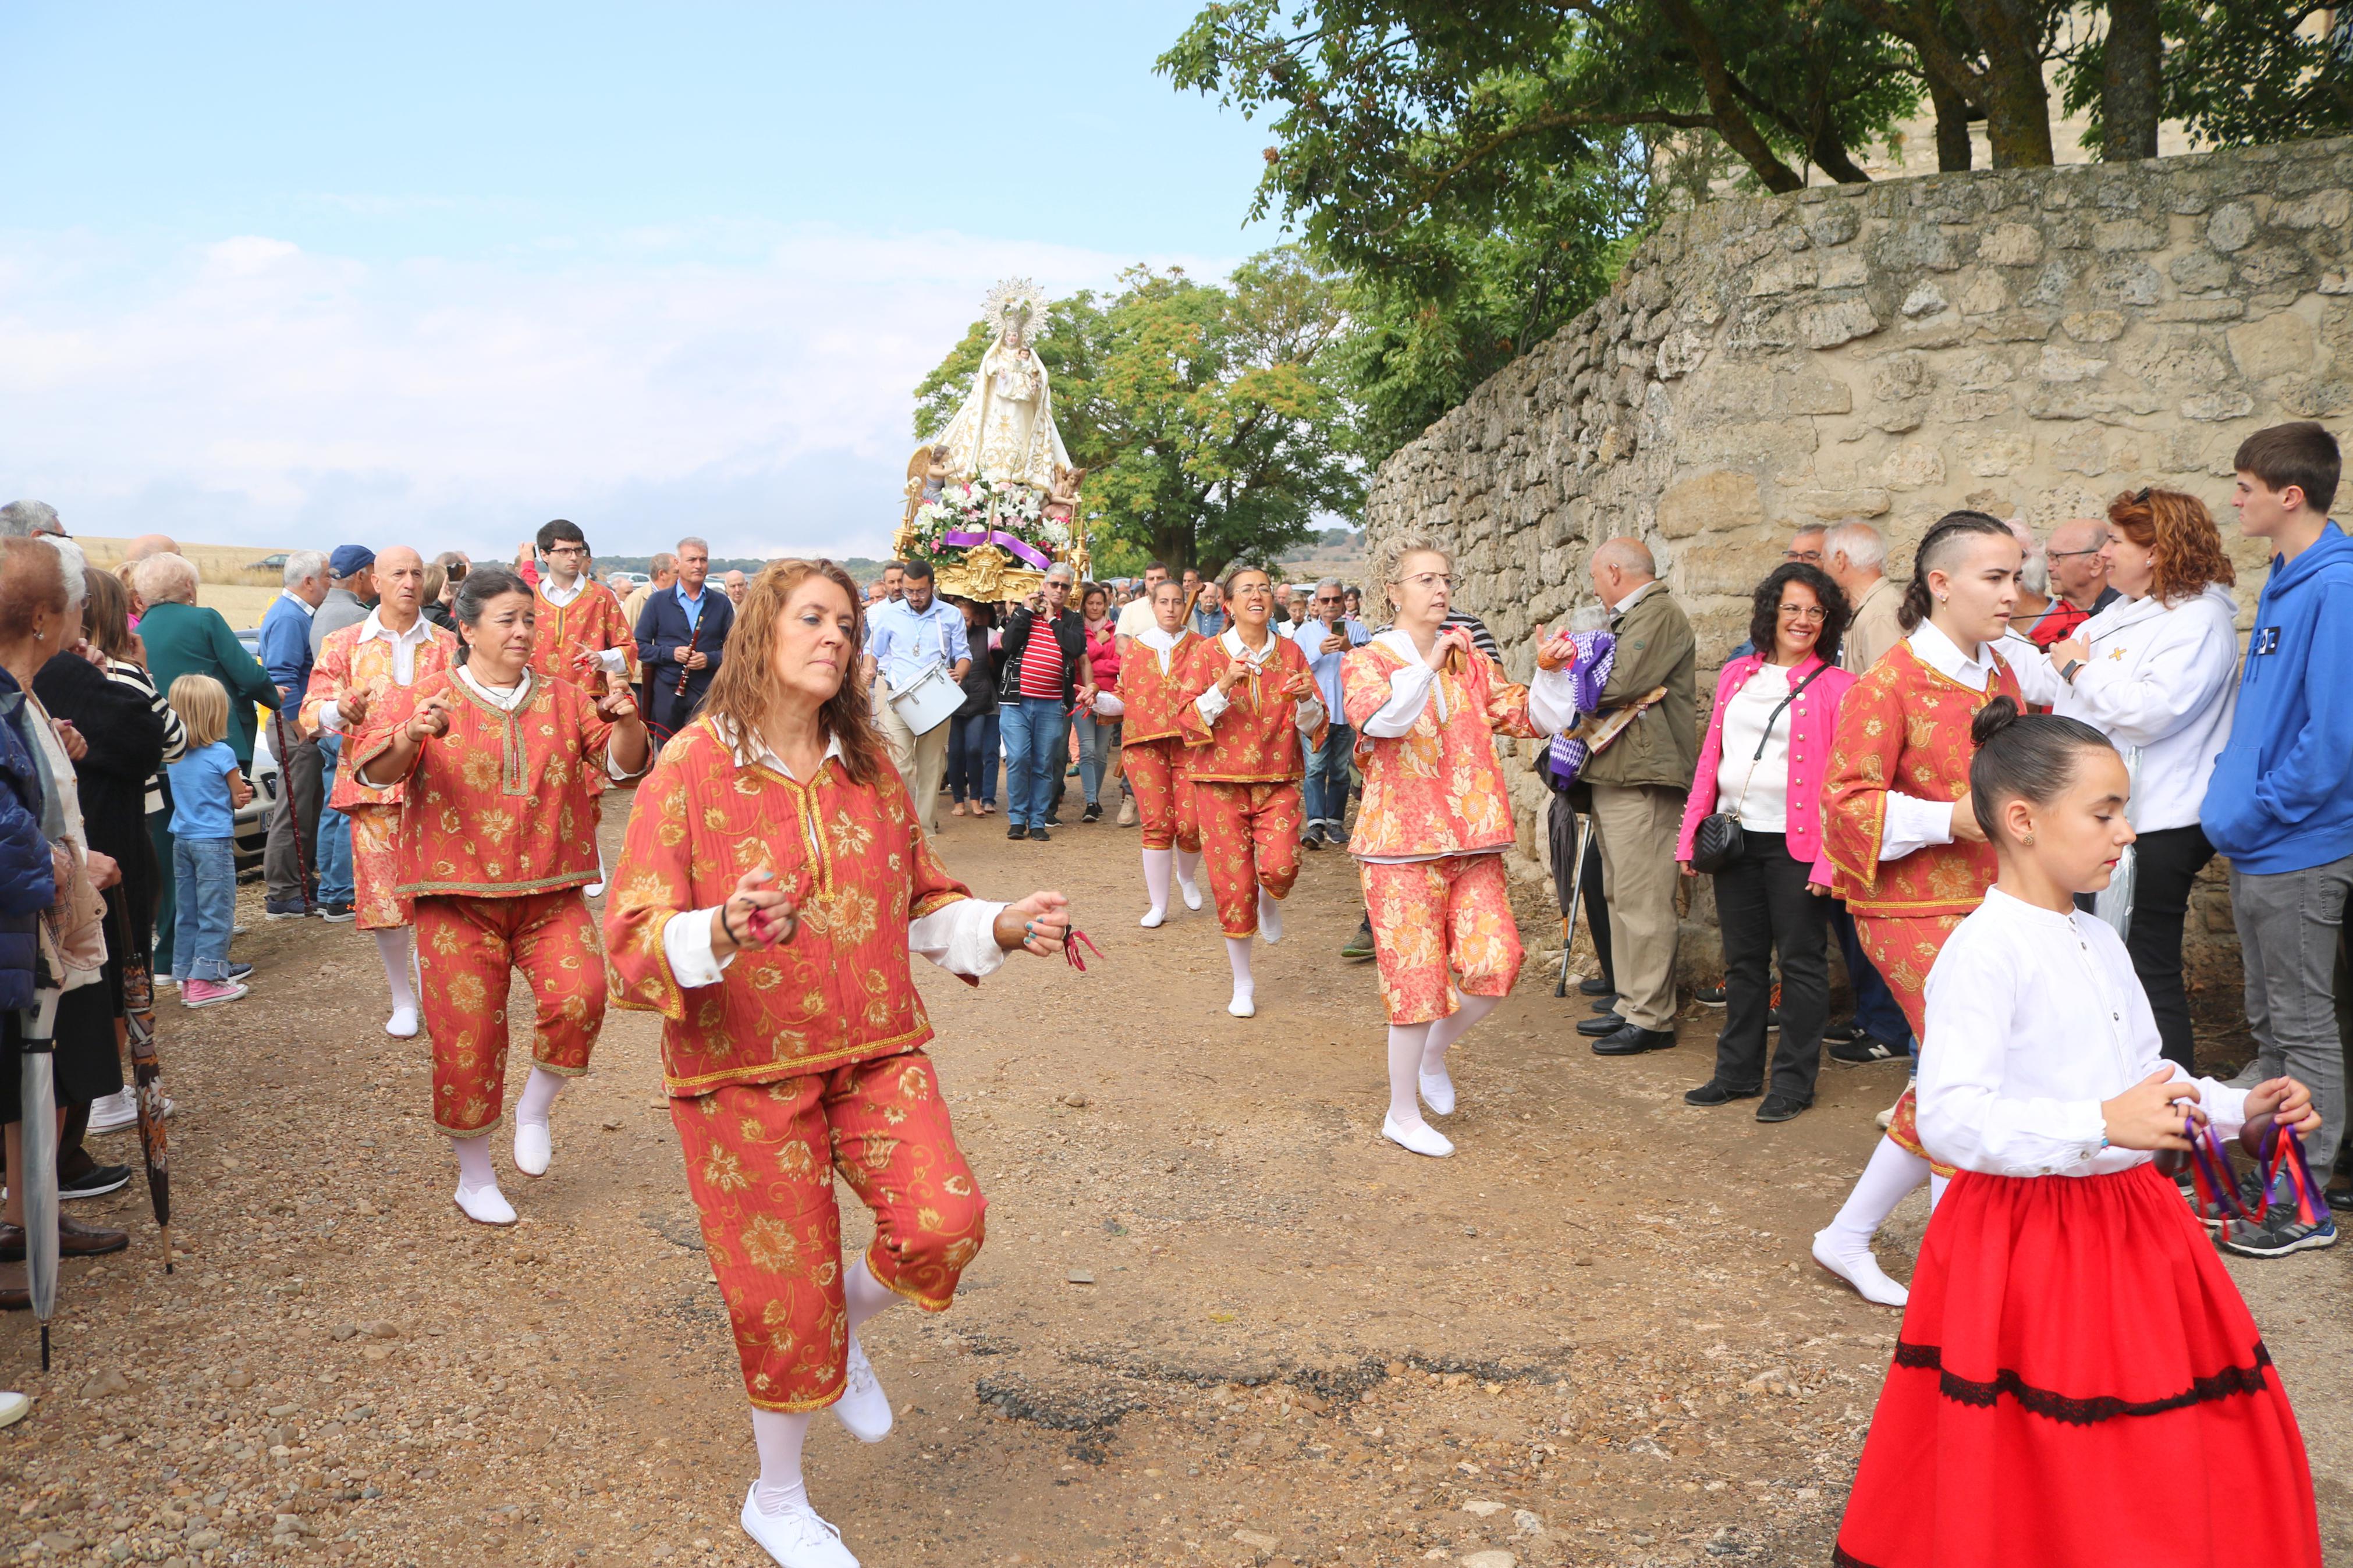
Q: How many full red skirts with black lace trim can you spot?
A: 1